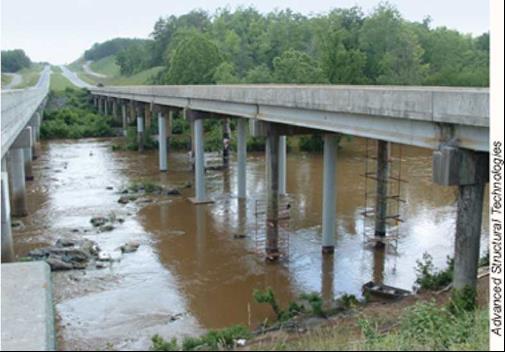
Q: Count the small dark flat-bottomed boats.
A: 1